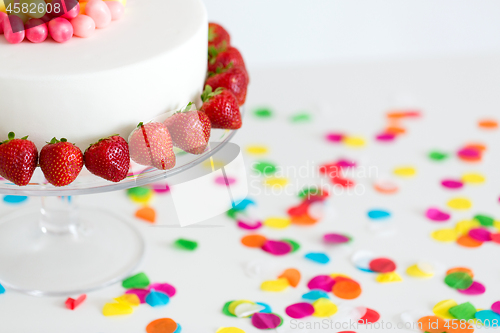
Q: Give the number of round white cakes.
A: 1